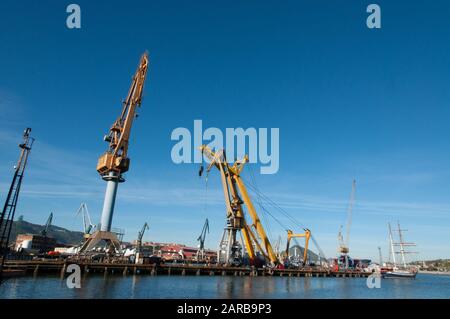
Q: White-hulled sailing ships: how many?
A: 1